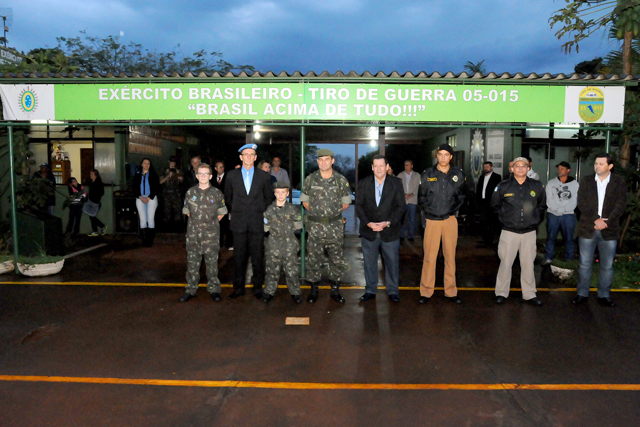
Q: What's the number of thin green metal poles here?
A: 3